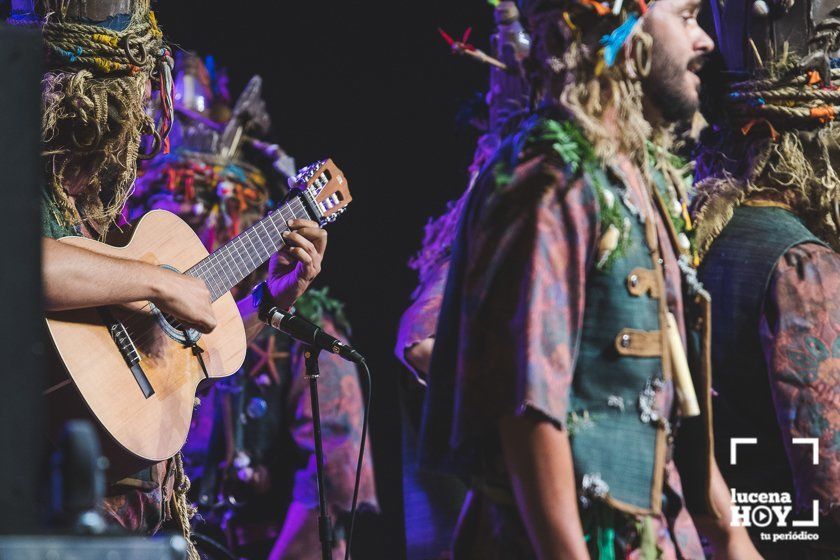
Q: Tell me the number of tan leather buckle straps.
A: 2